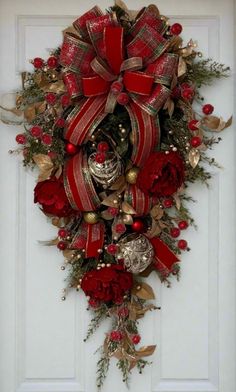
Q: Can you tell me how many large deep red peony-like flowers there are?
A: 3